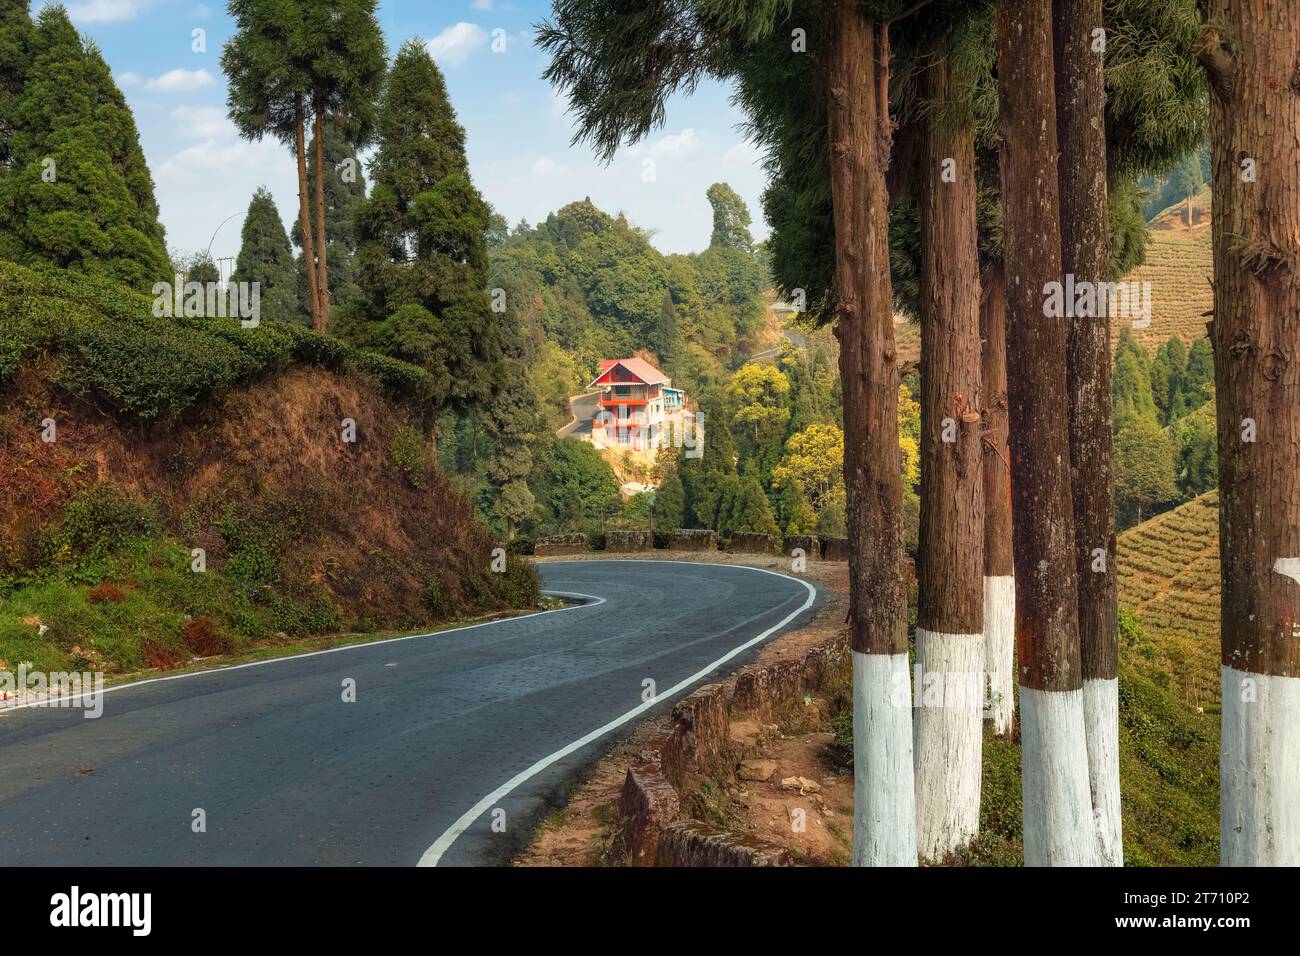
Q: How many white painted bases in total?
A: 6